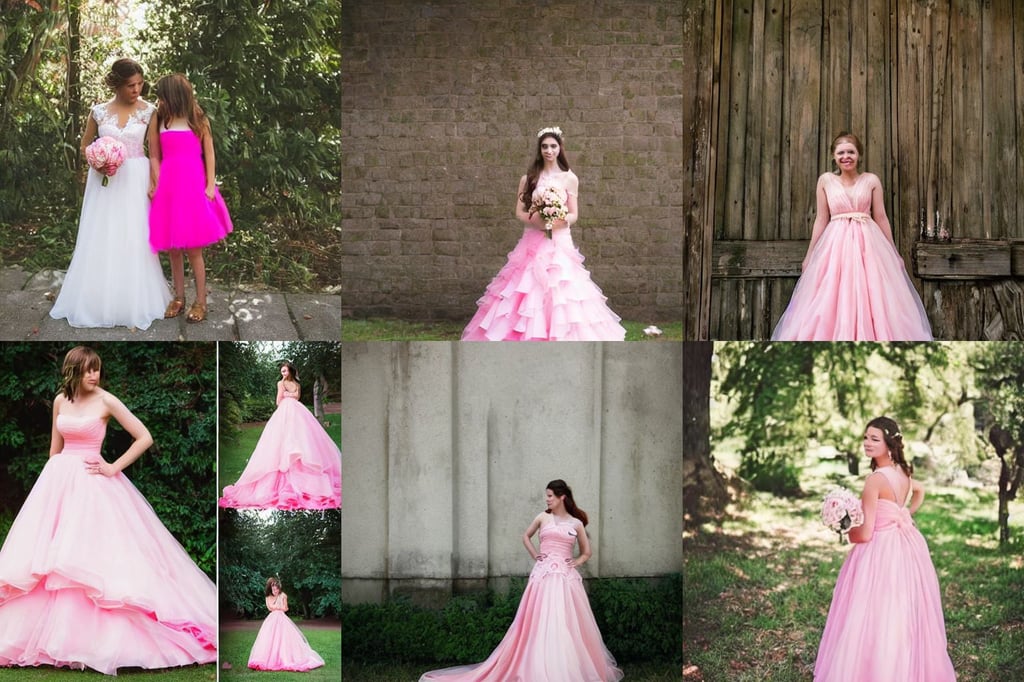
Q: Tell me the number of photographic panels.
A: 8